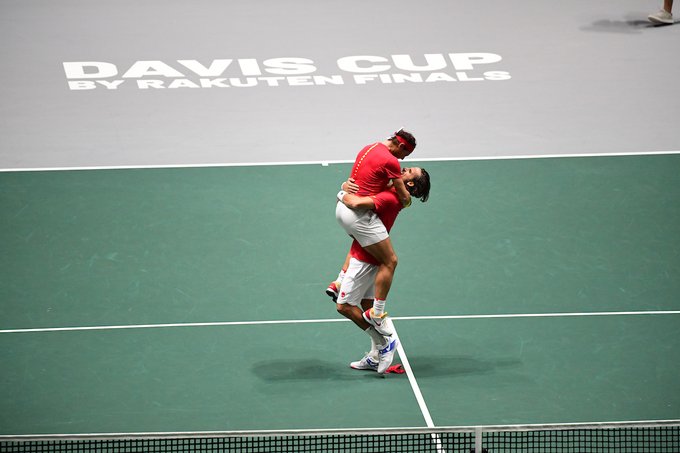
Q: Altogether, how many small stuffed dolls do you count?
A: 0